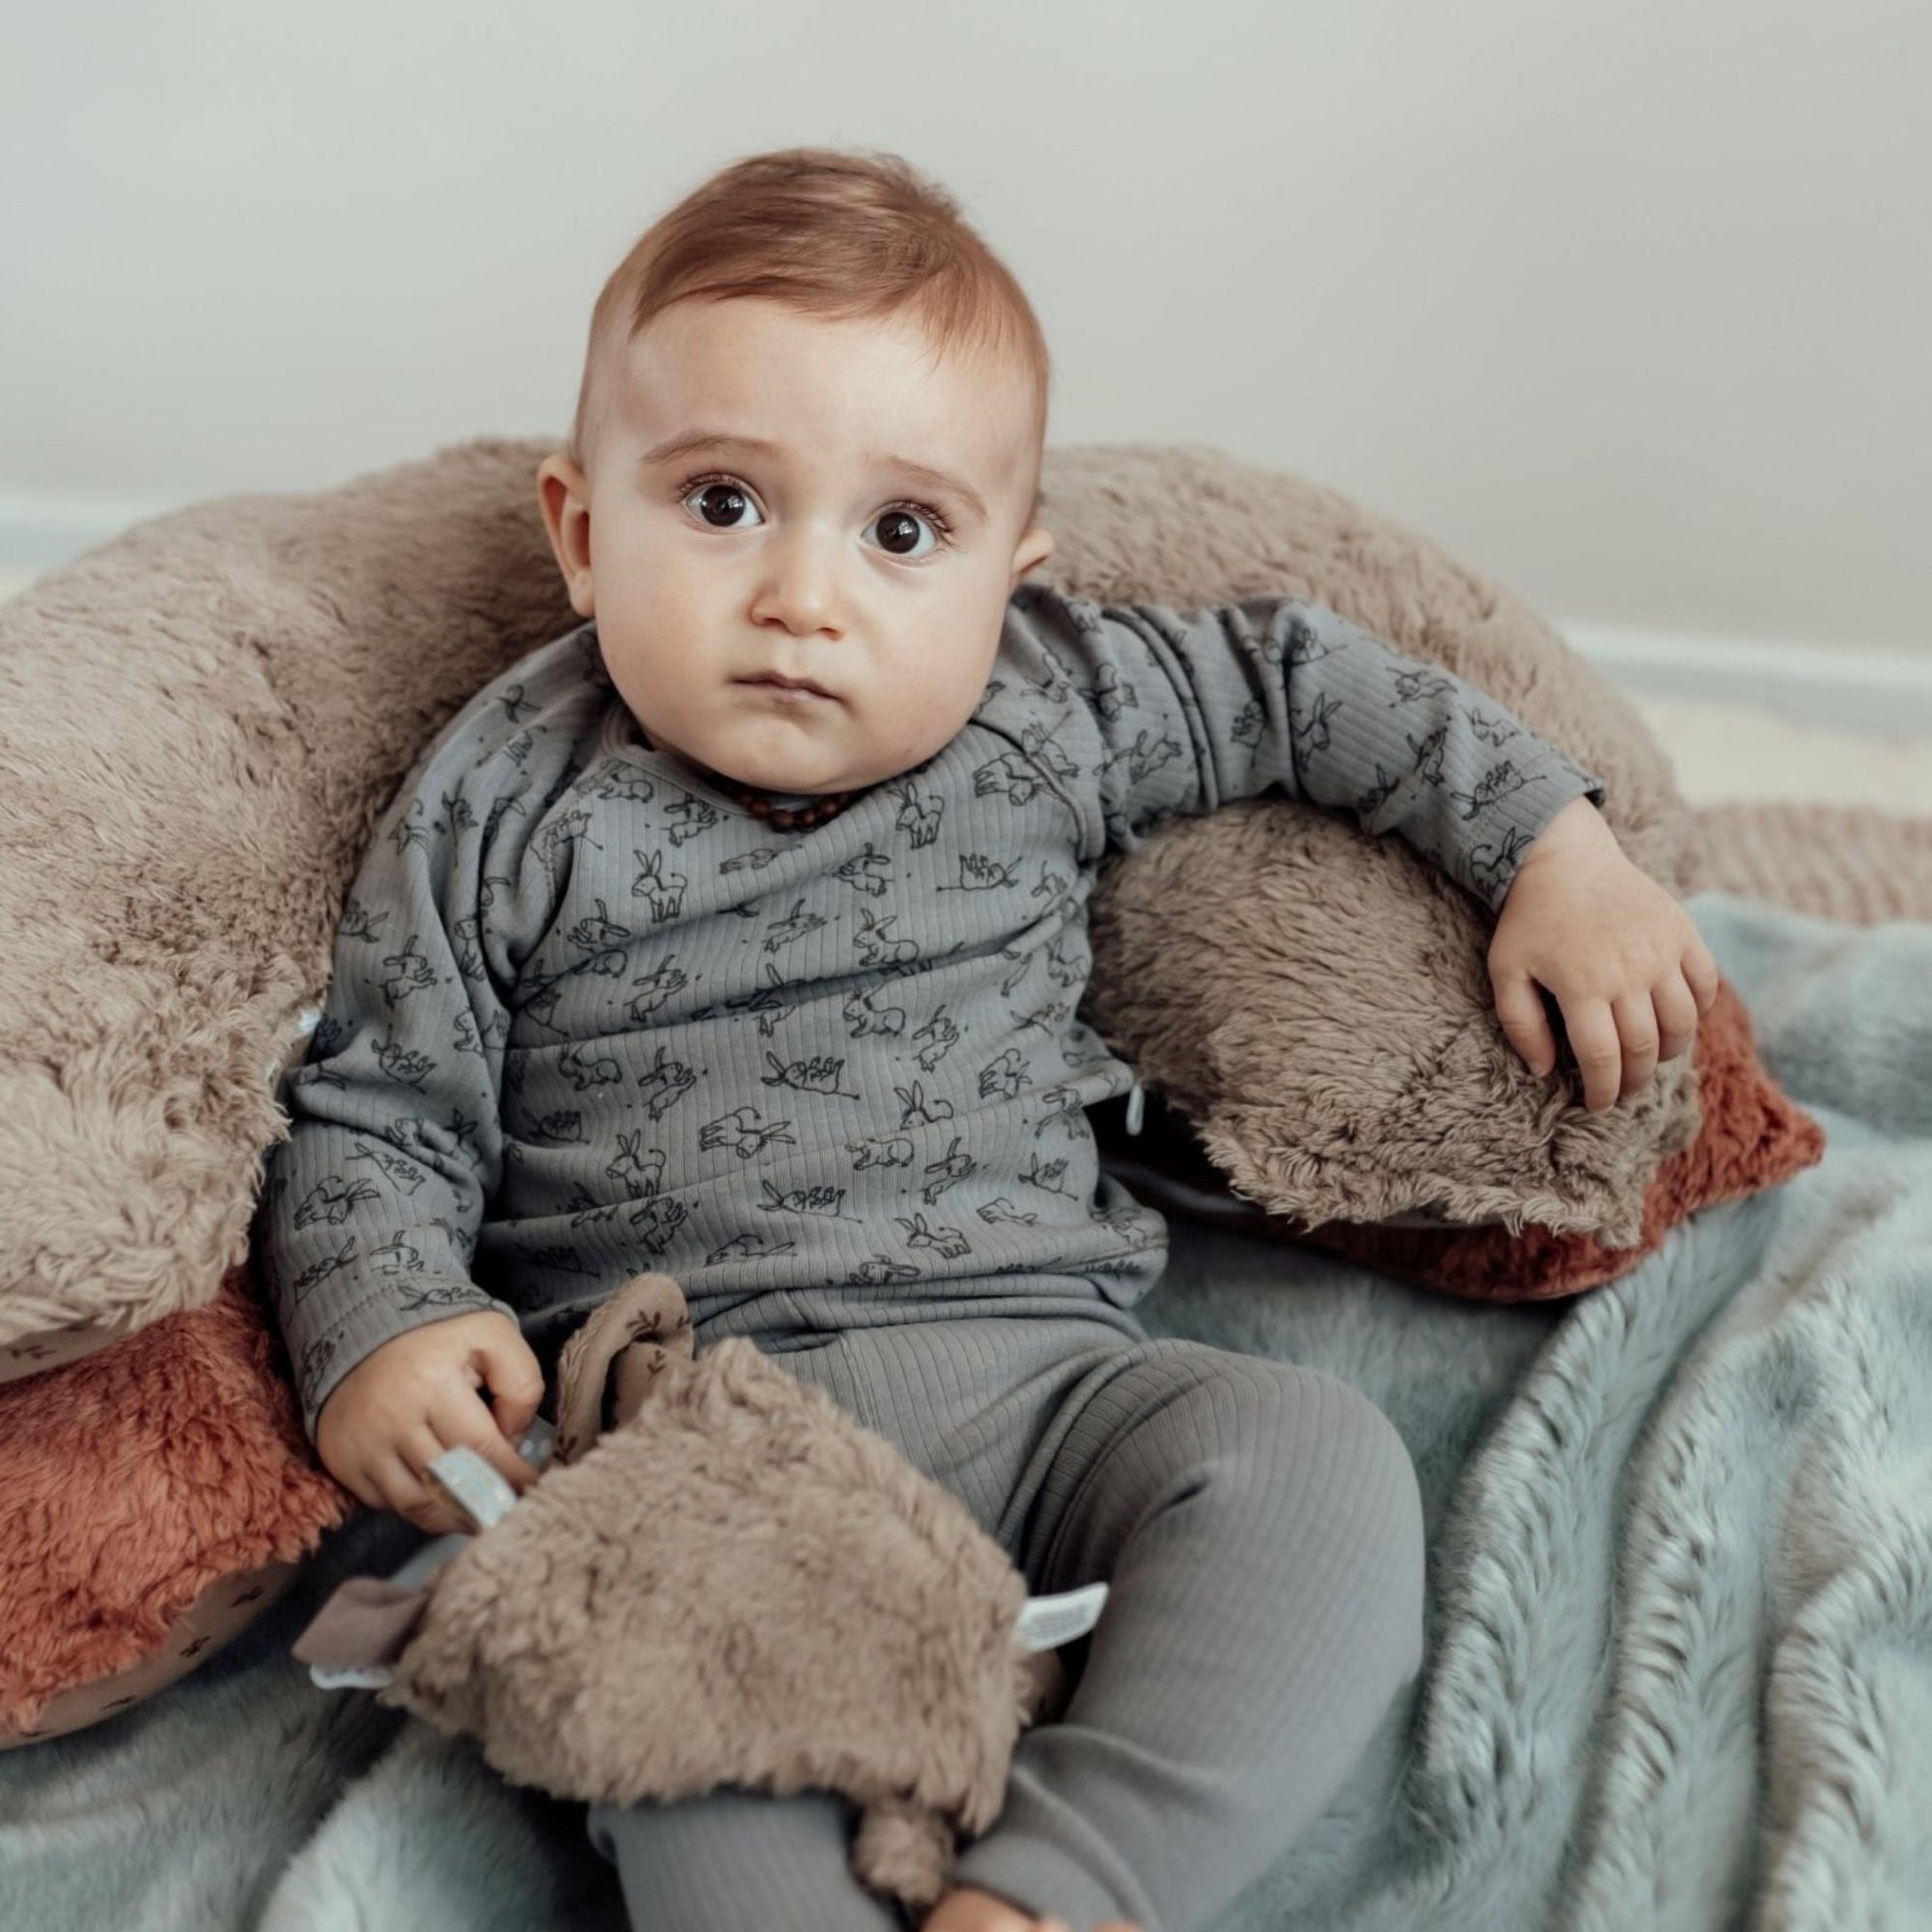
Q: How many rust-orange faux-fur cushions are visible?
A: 2